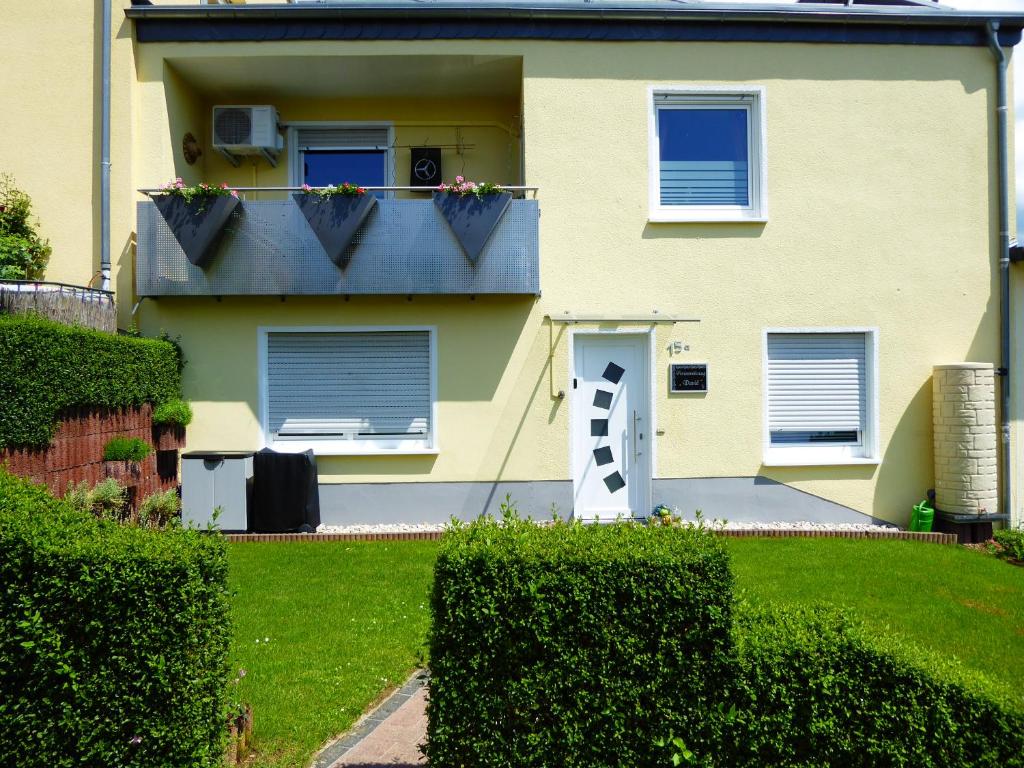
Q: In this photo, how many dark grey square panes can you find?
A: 5